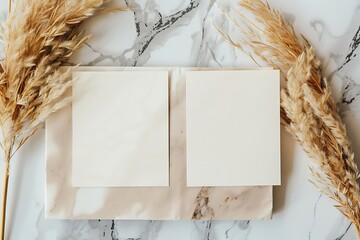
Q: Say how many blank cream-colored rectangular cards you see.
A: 2